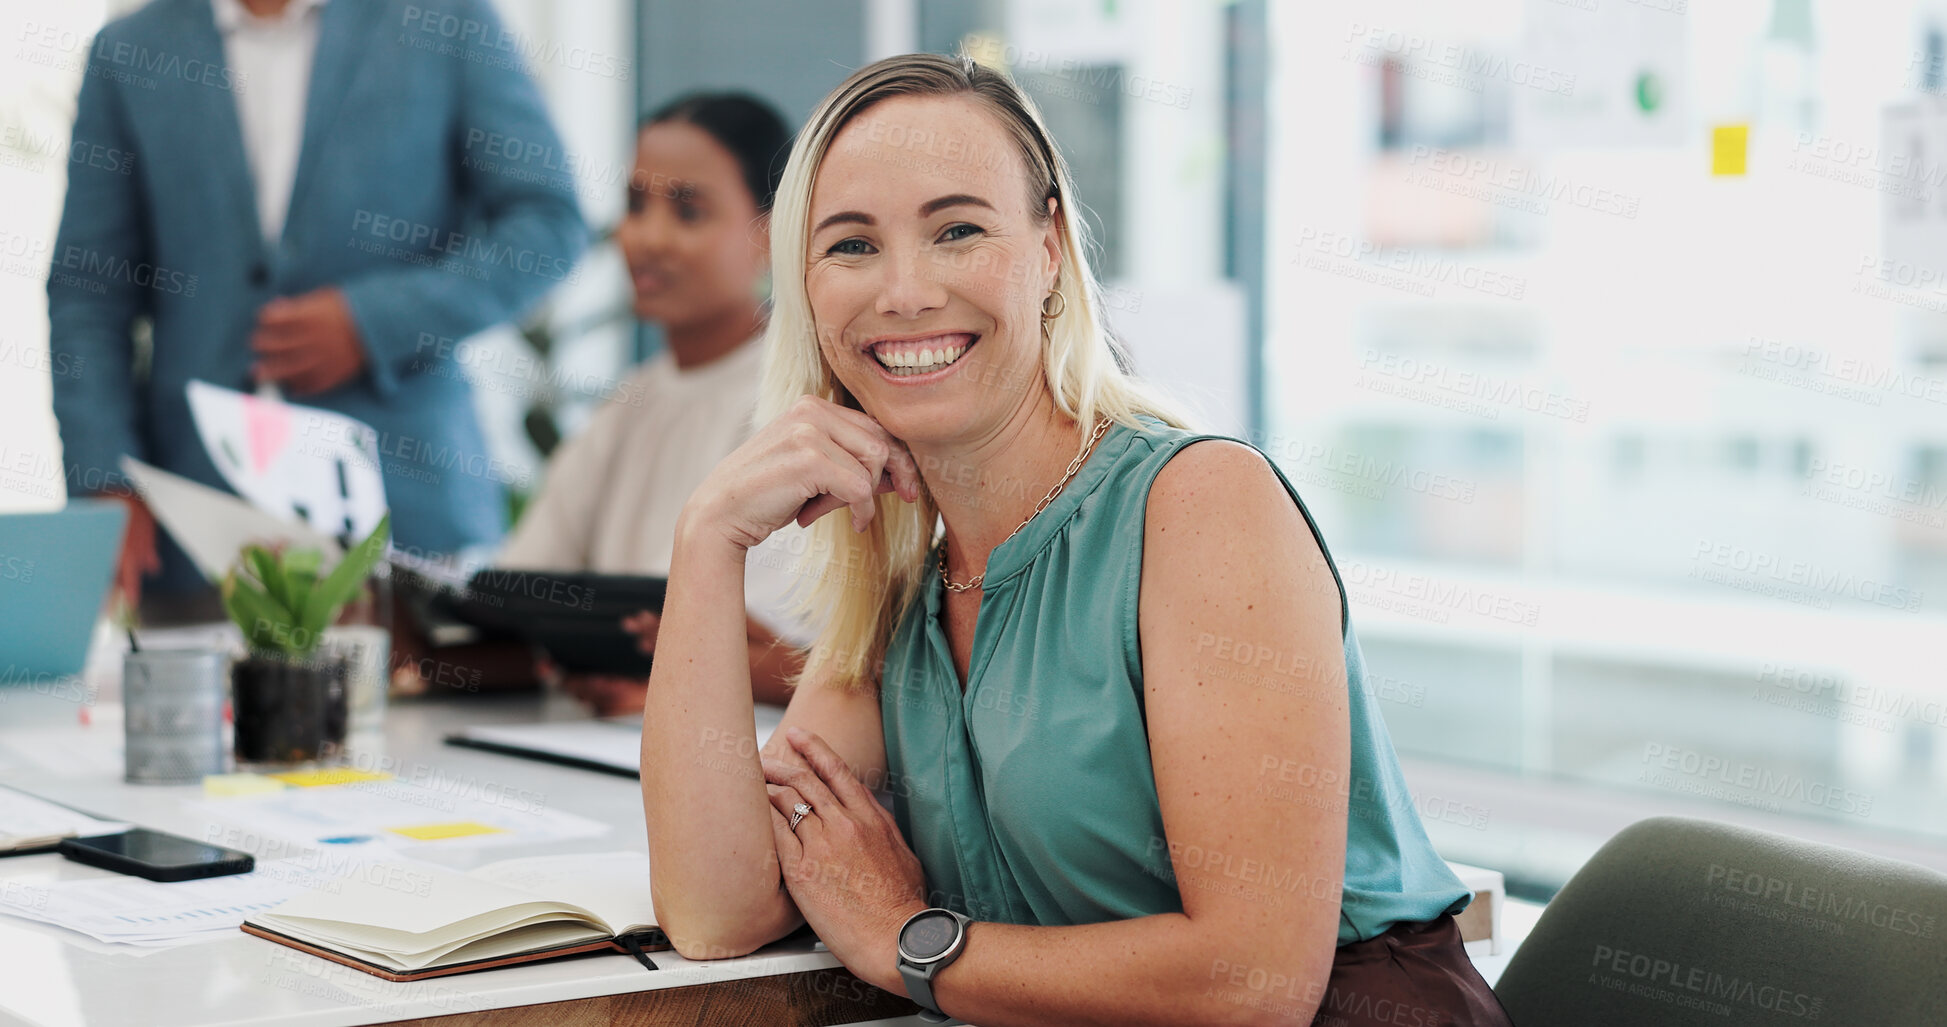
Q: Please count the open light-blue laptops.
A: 1